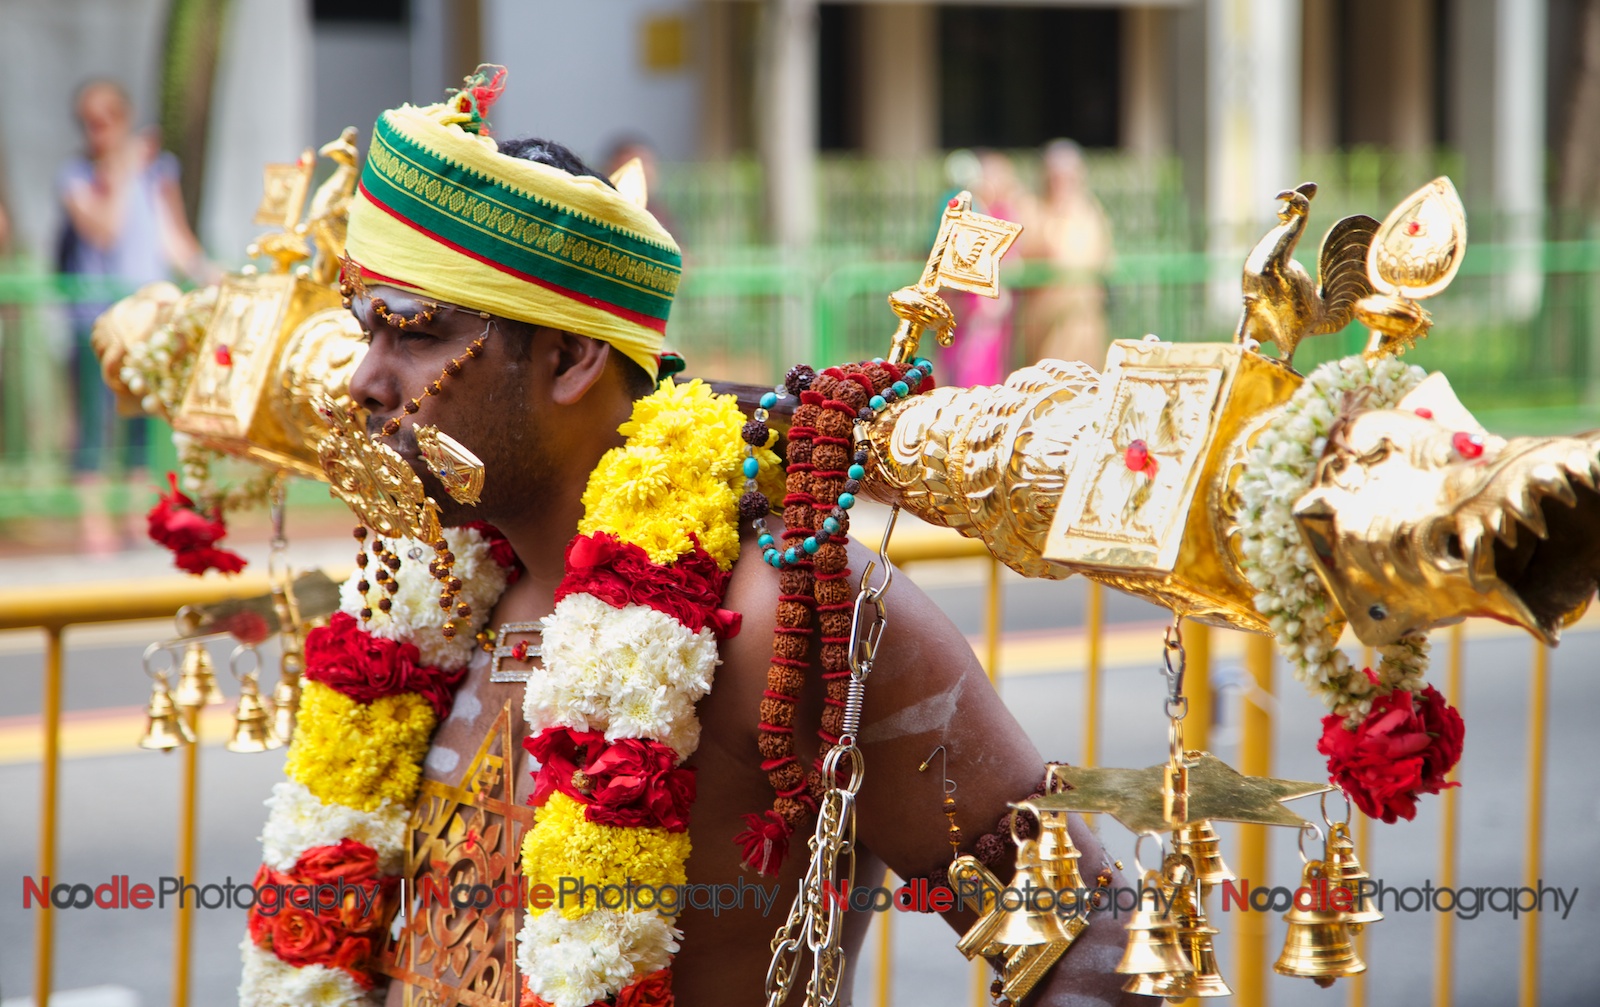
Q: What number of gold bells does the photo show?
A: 11